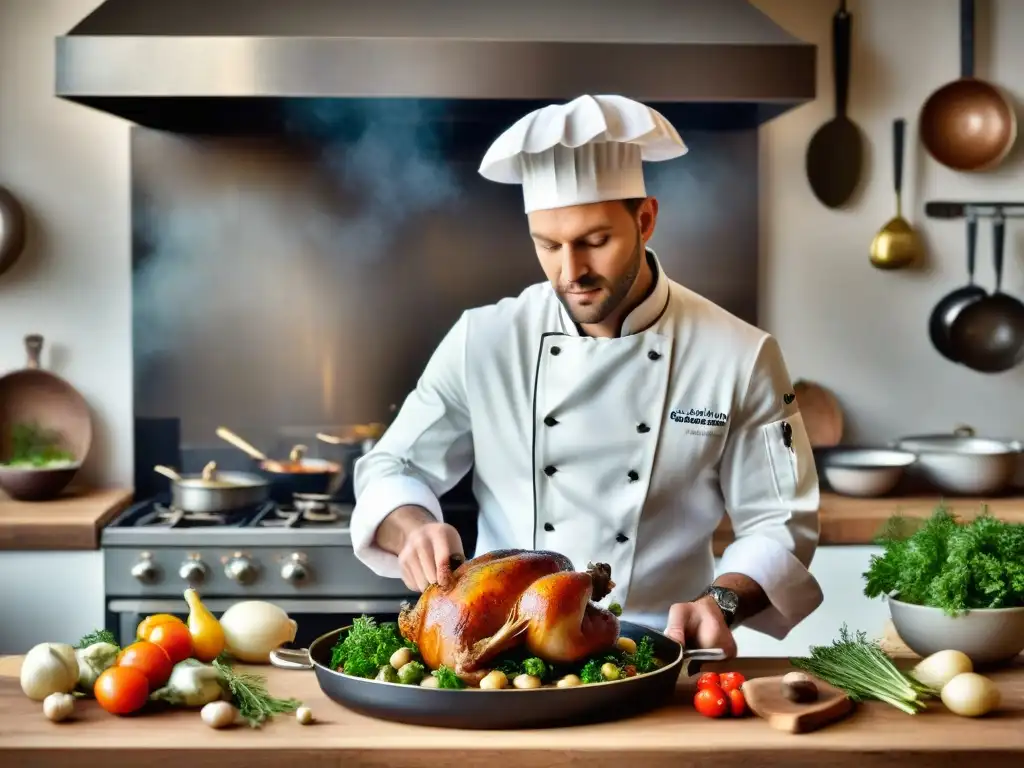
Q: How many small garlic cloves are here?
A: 3